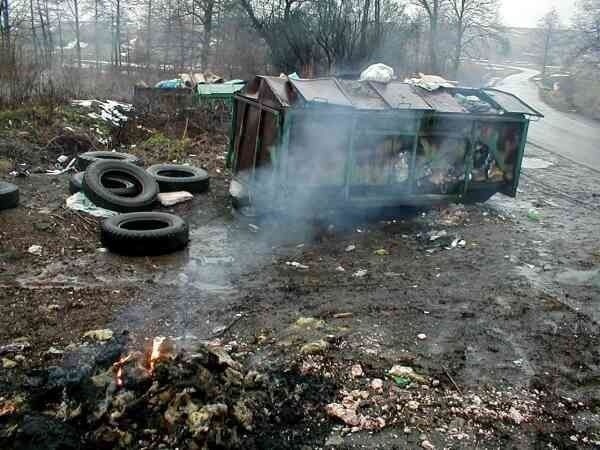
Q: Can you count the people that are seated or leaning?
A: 0